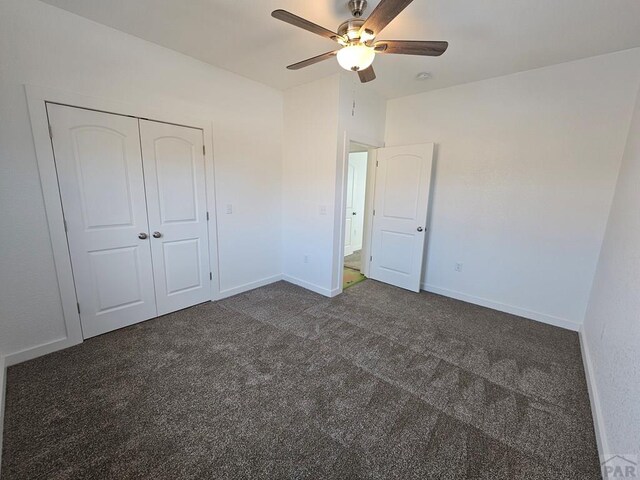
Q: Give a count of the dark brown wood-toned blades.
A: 5